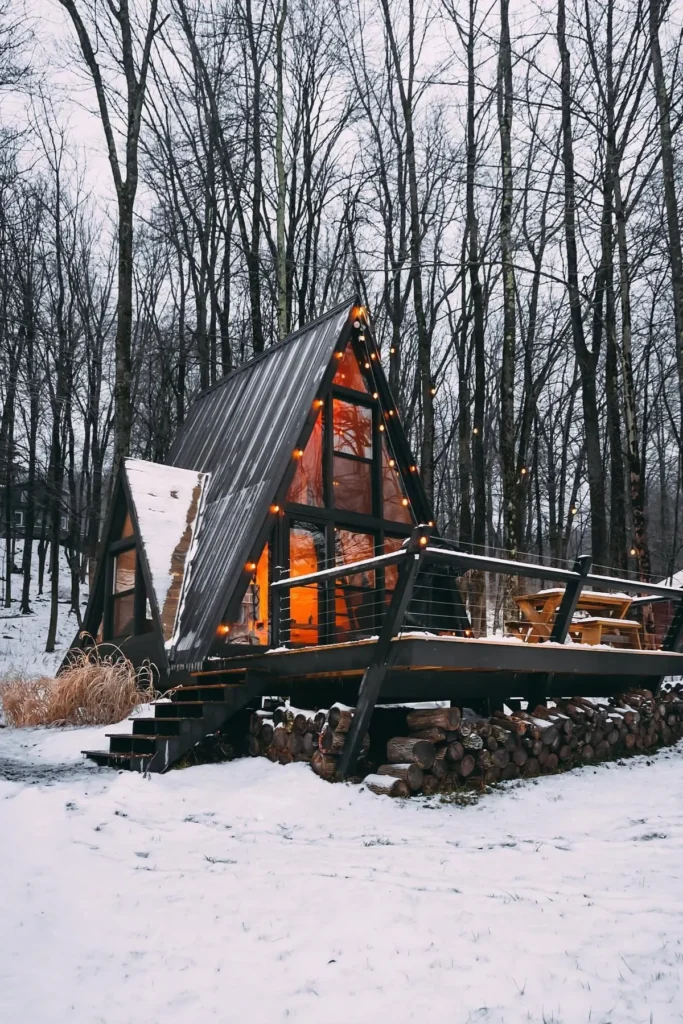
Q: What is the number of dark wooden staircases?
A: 1